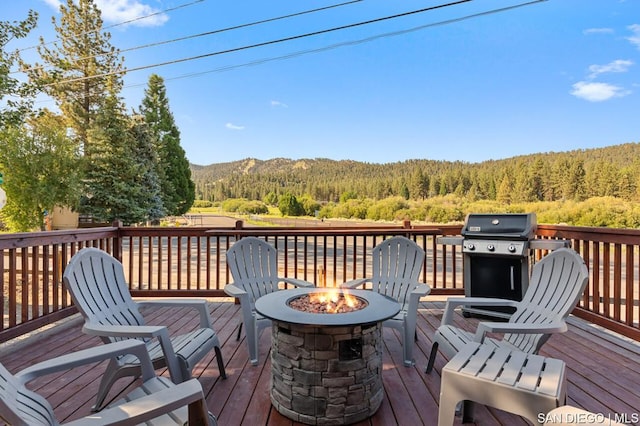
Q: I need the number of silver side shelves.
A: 2